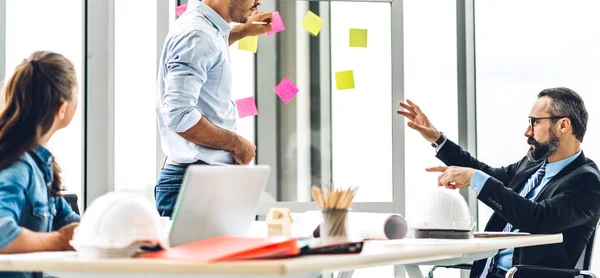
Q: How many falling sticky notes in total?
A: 0